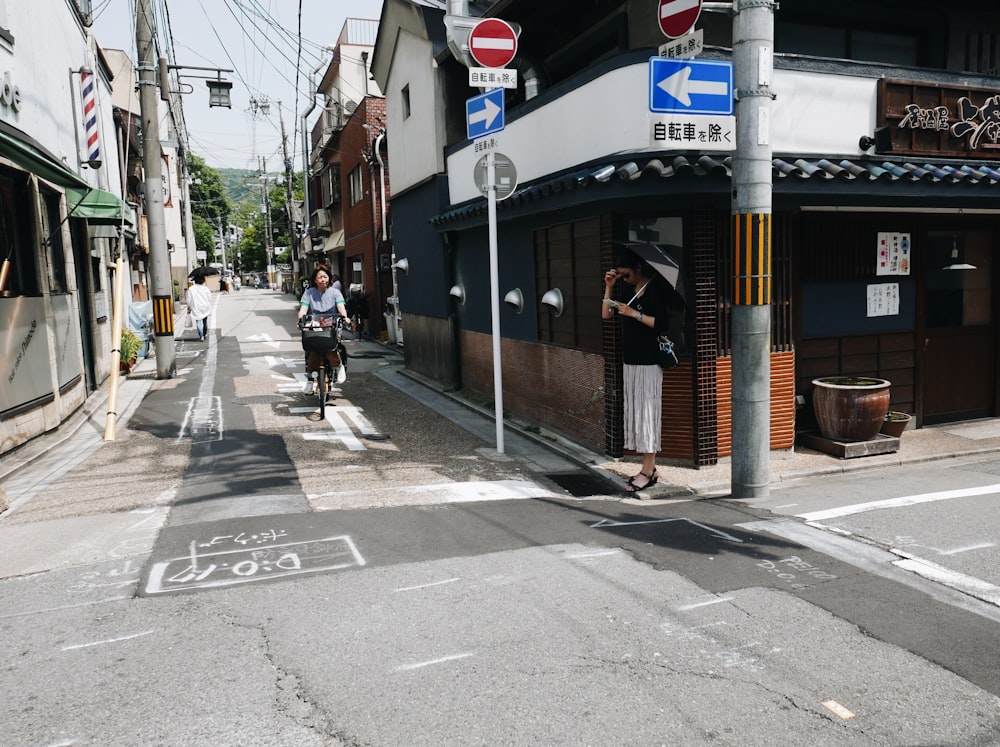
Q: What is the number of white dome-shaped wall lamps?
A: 4